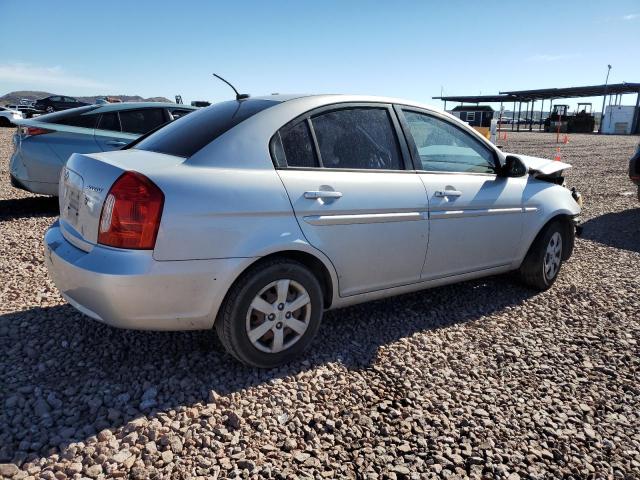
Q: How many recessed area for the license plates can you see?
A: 1